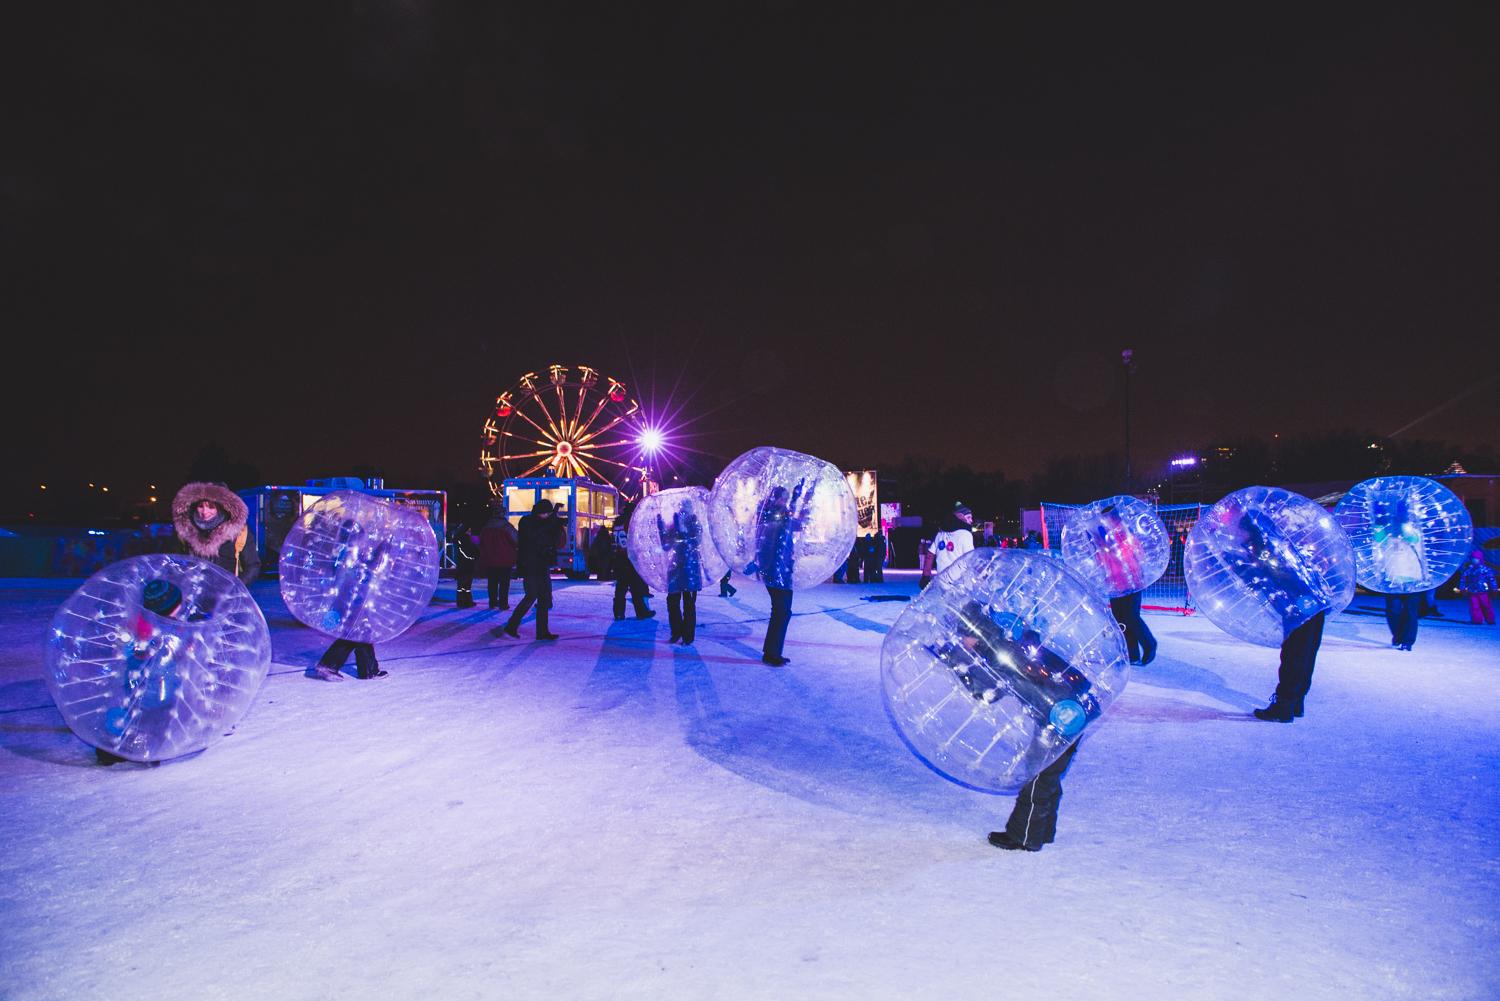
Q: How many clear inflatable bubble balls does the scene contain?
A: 8